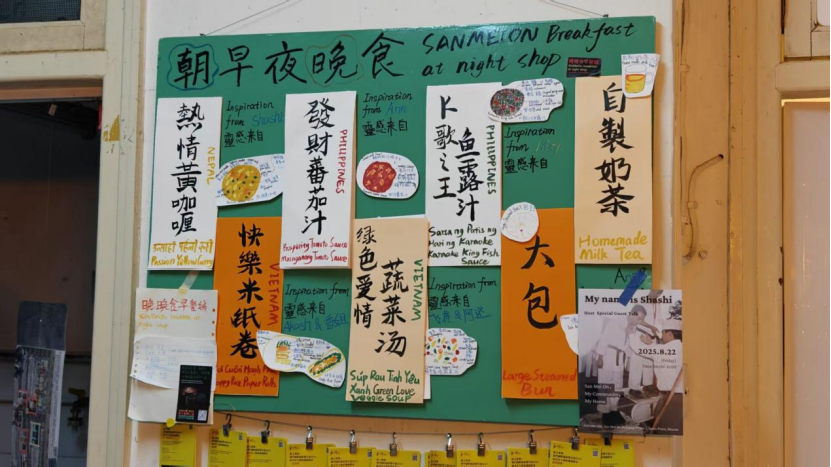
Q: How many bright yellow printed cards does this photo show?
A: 11